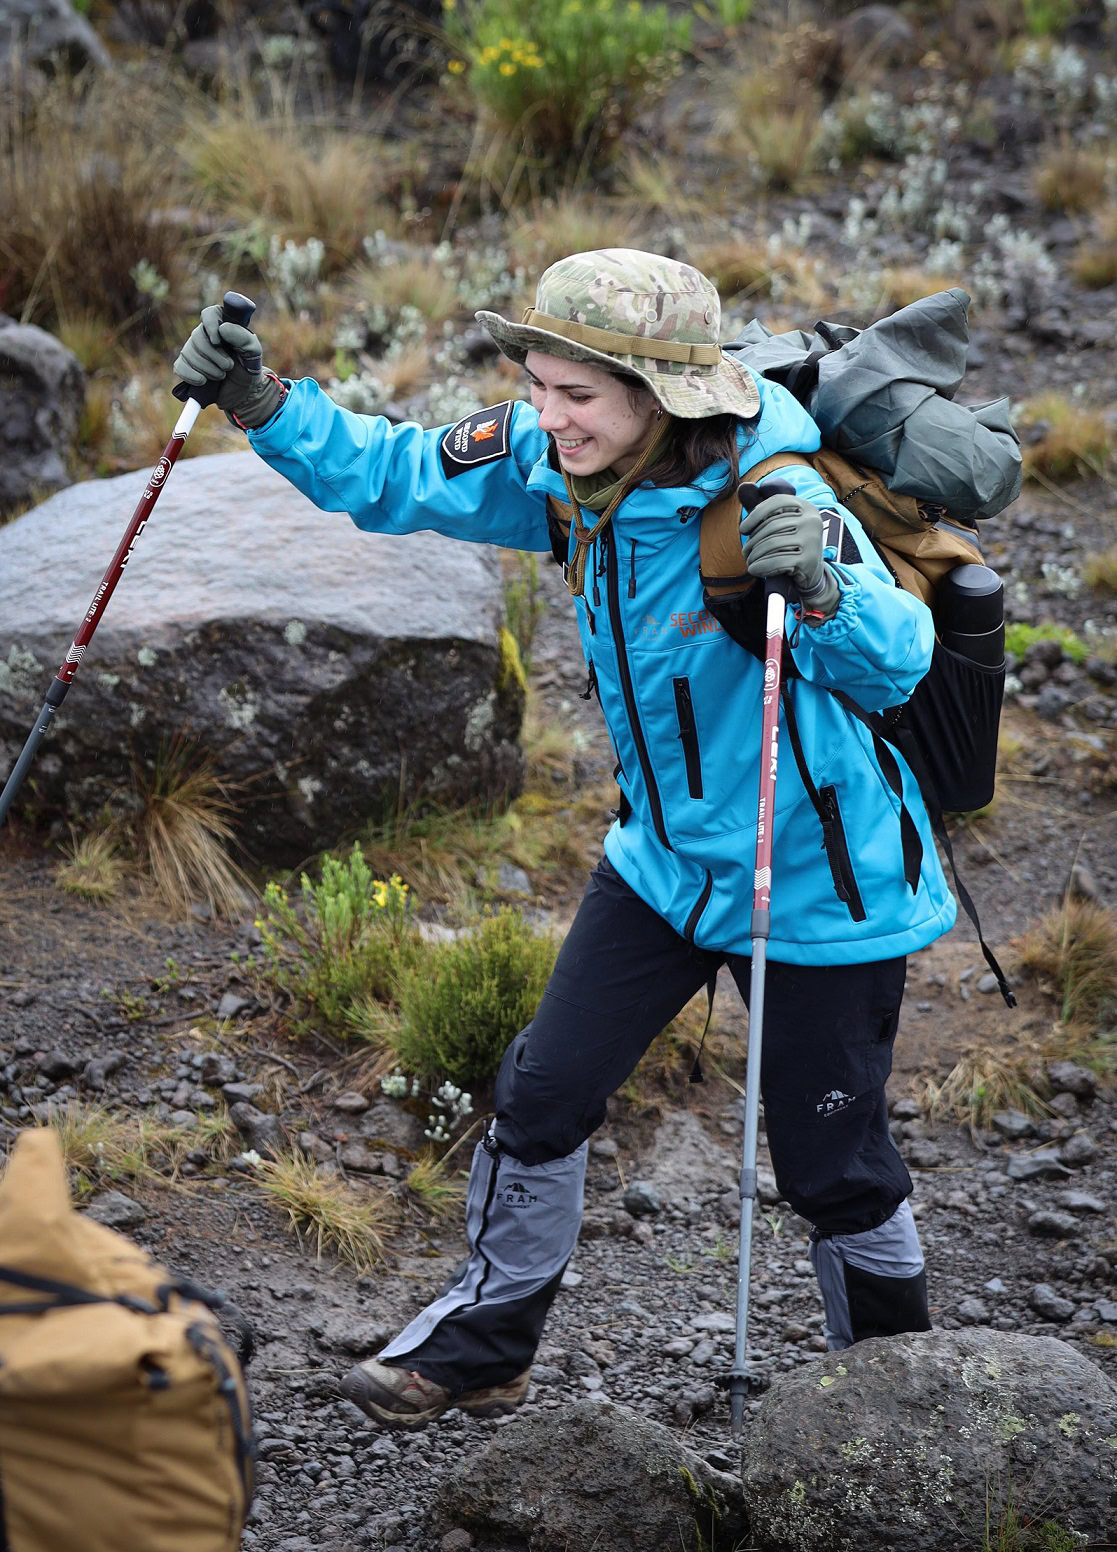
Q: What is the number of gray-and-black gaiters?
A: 2